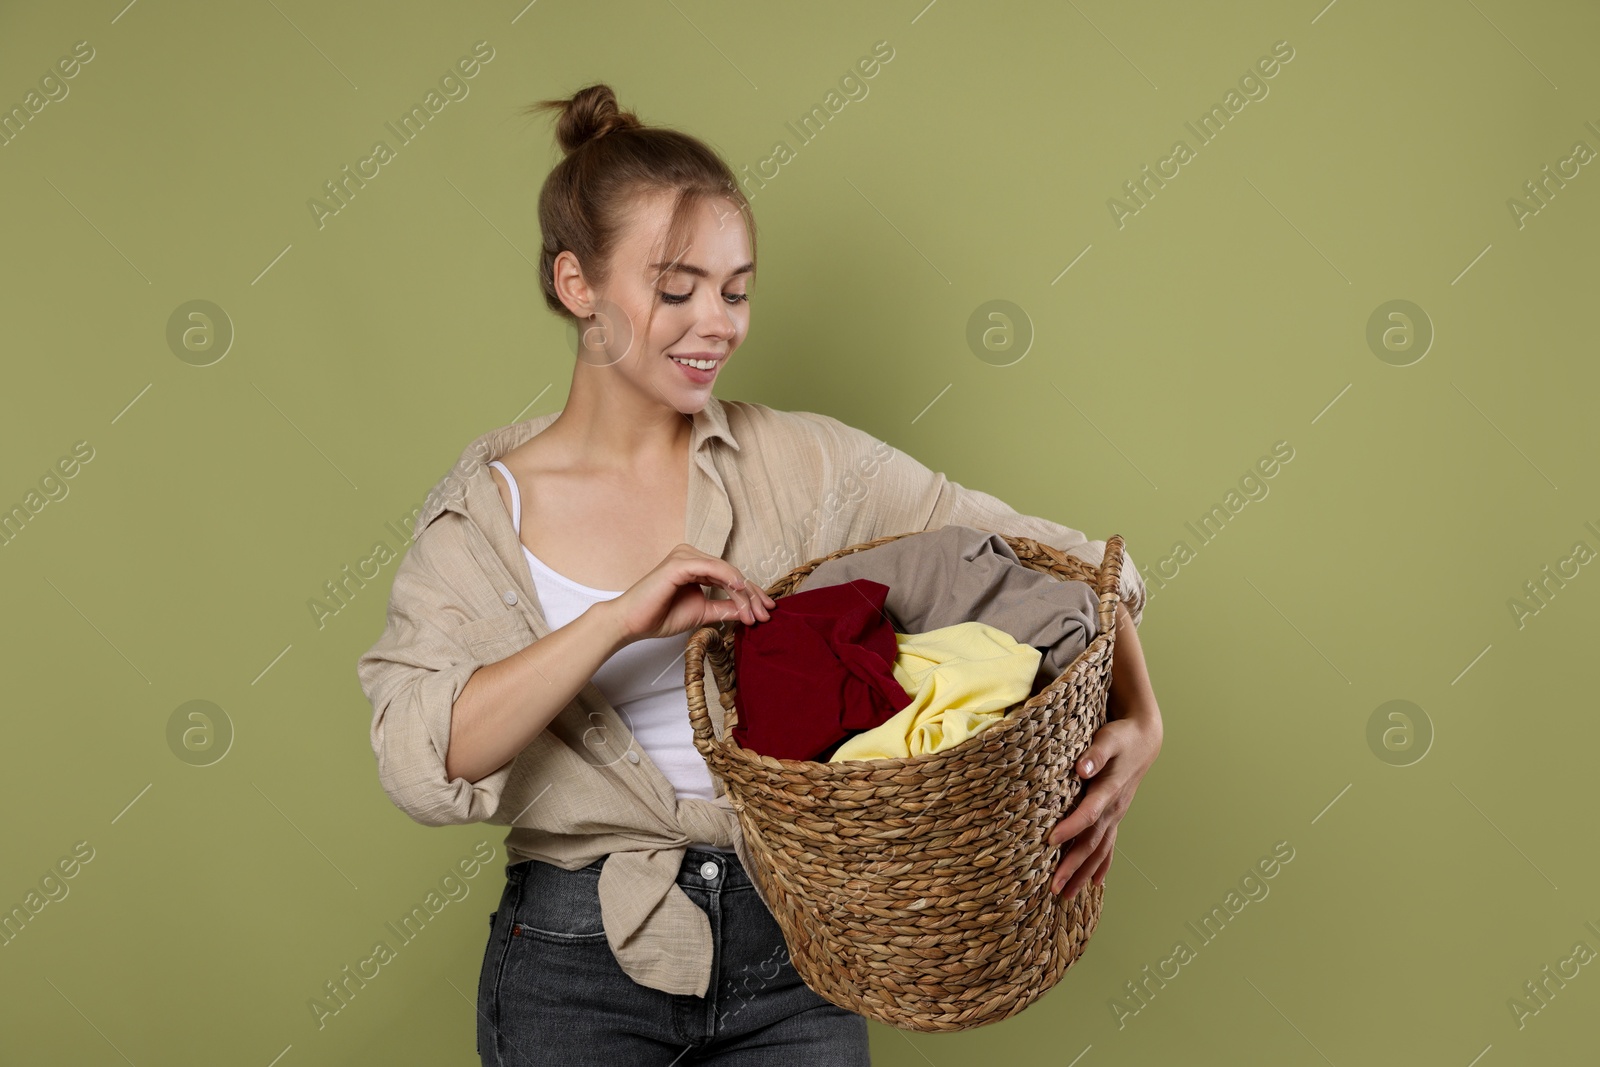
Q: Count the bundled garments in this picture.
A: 3